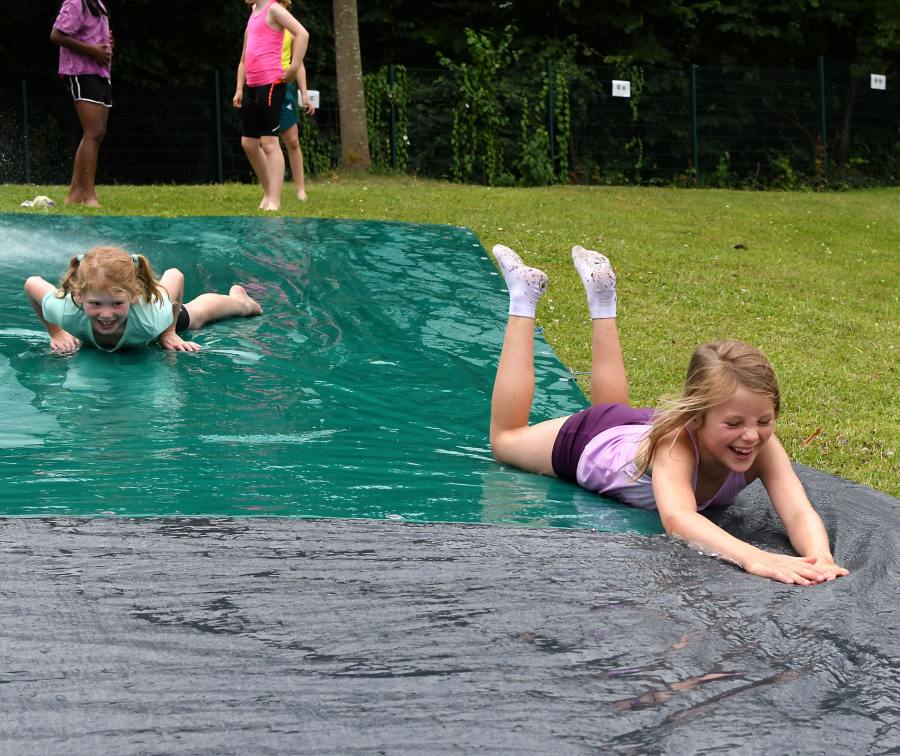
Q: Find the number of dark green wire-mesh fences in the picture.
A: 1